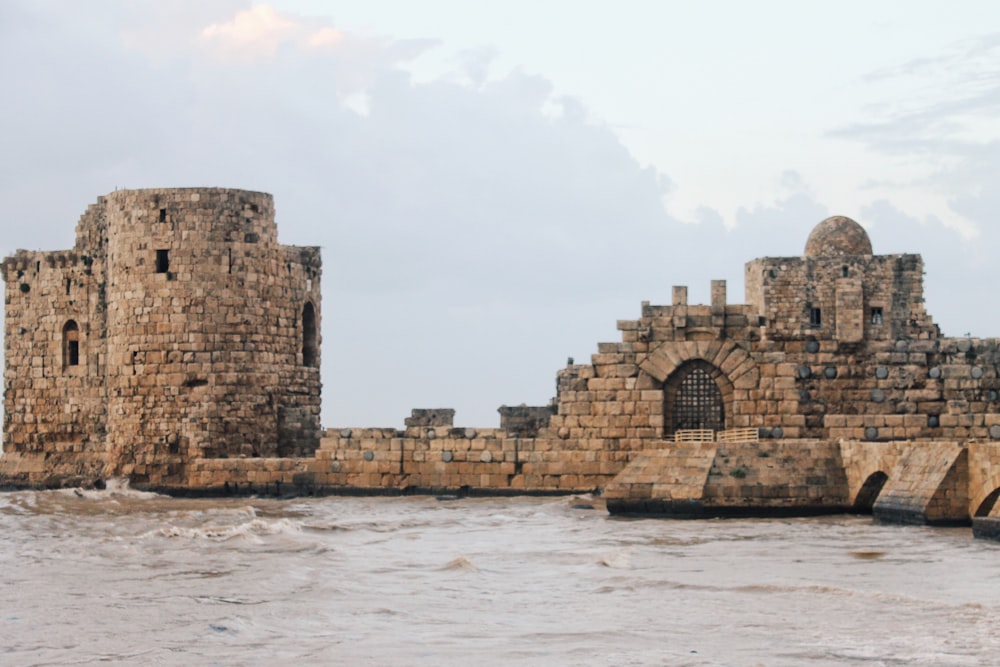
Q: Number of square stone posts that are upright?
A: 2